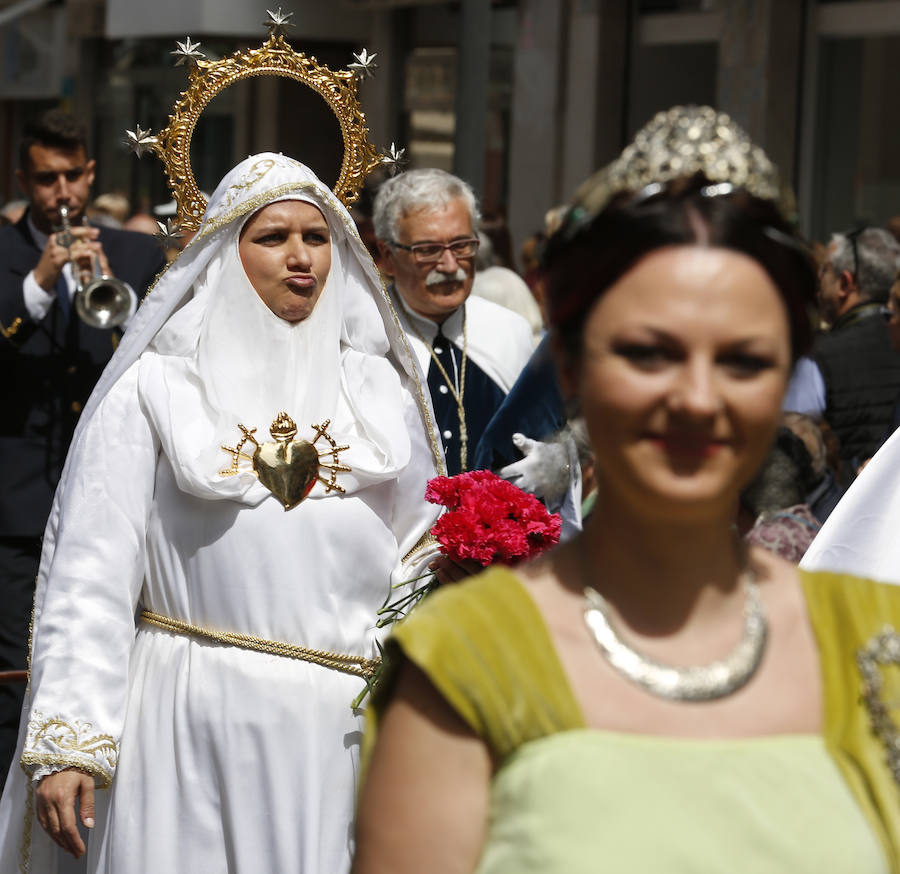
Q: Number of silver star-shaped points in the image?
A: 6